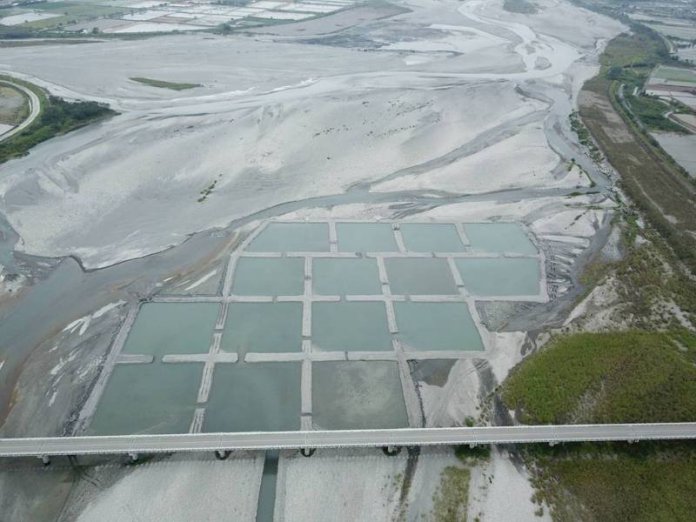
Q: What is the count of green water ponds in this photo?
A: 15